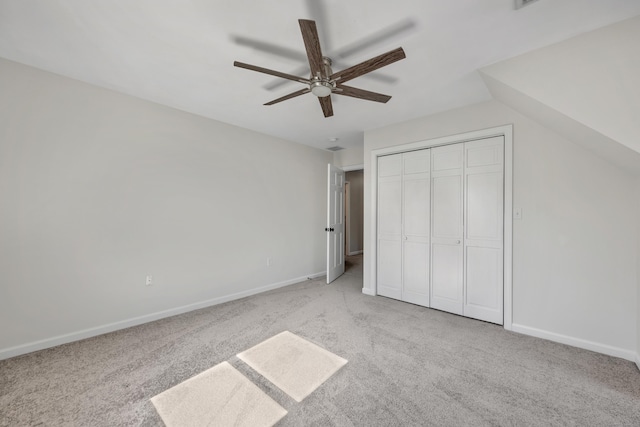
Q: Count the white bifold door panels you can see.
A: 4